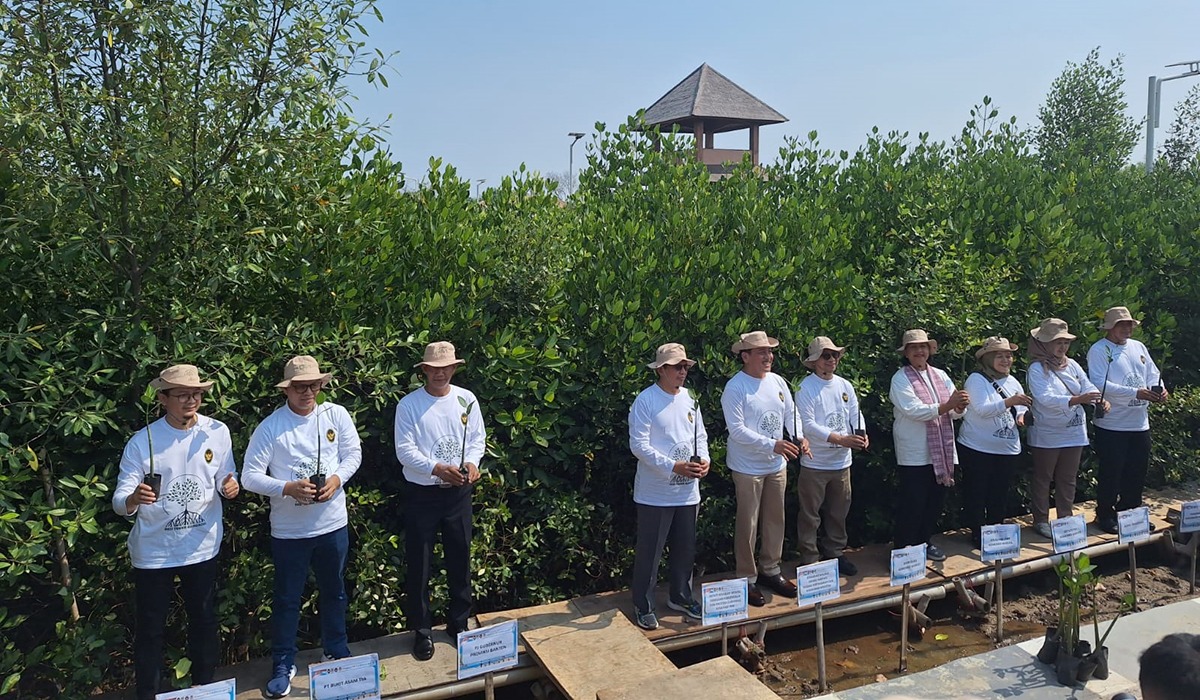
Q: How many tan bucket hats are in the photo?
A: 10